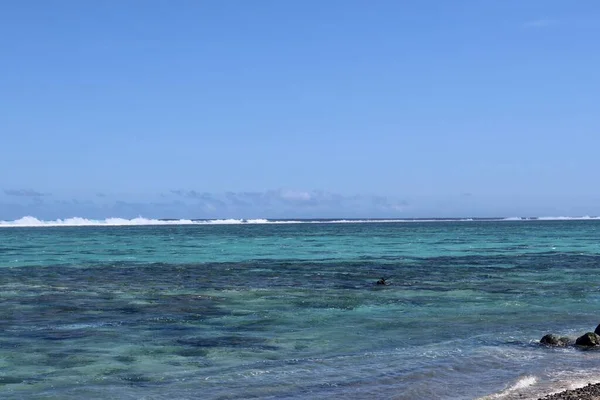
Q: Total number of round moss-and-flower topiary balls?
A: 0